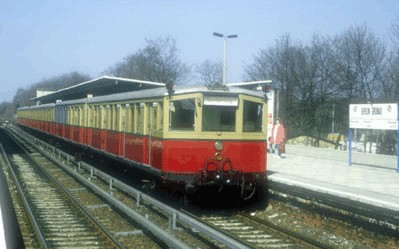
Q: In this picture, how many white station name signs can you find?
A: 1